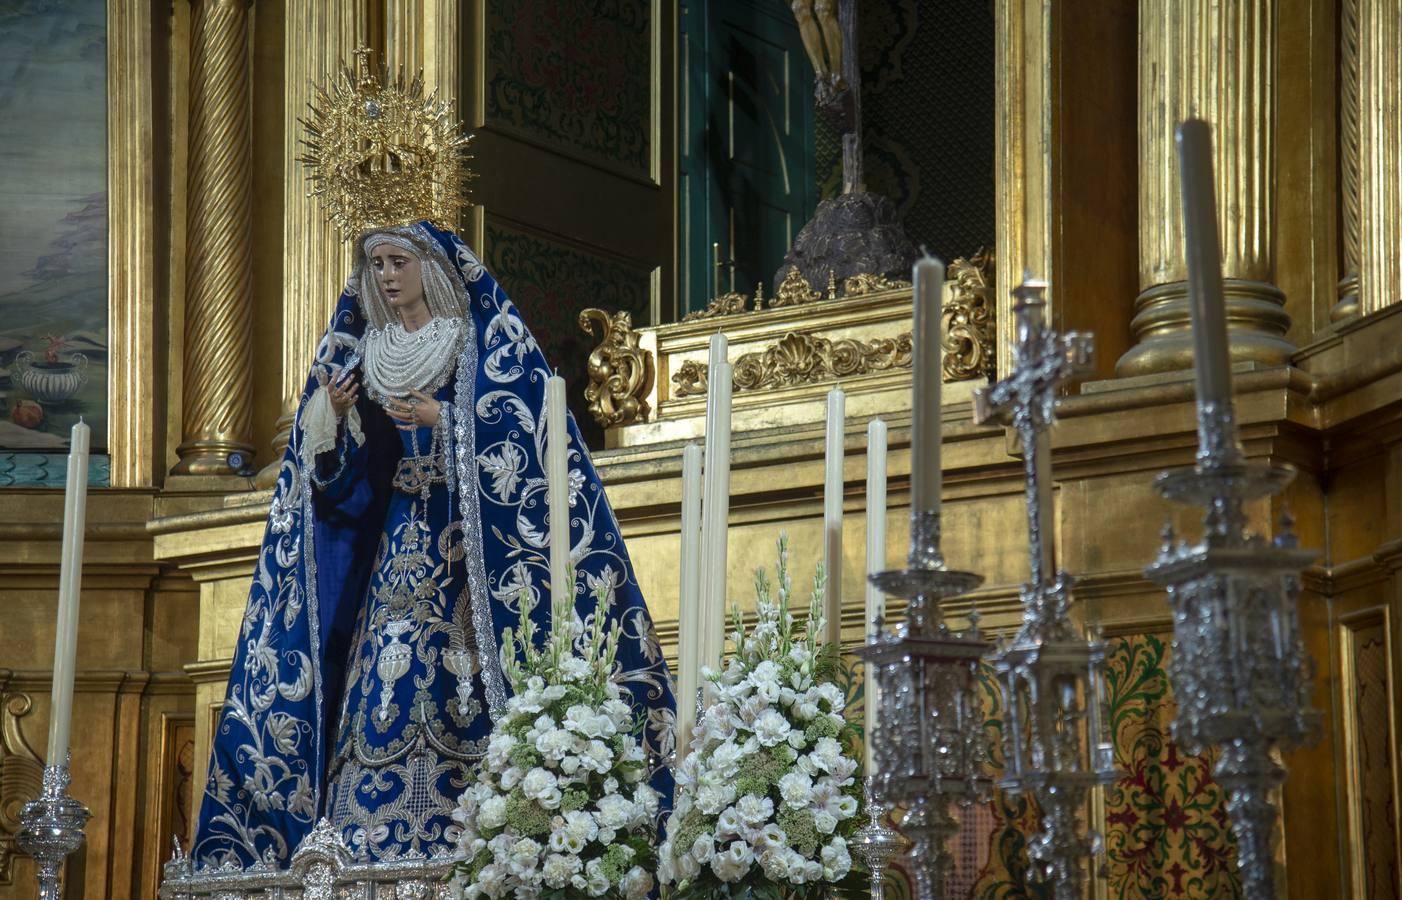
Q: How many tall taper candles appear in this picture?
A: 9